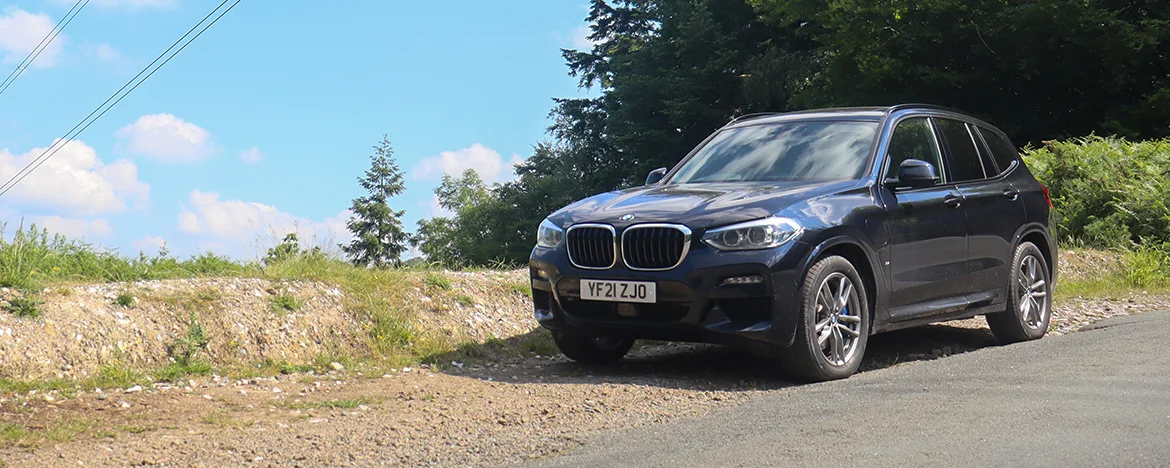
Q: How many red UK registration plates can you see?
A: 0